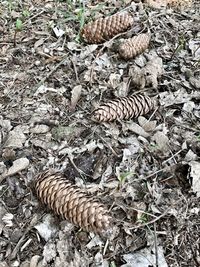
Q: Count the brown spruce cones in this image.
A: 4